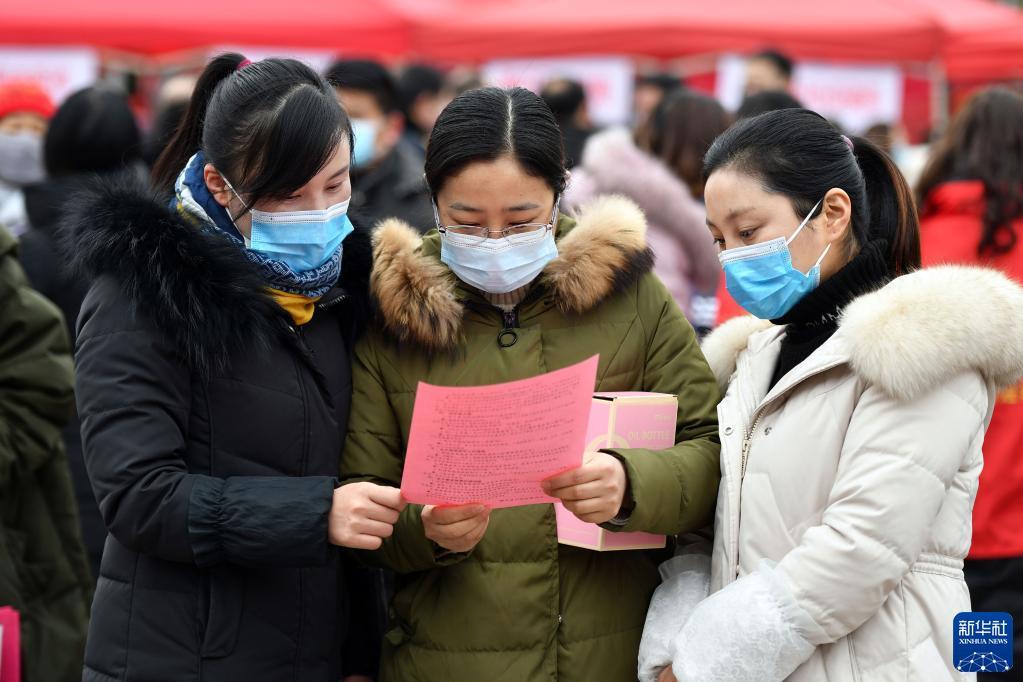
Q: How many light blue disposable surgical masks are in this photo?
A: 4